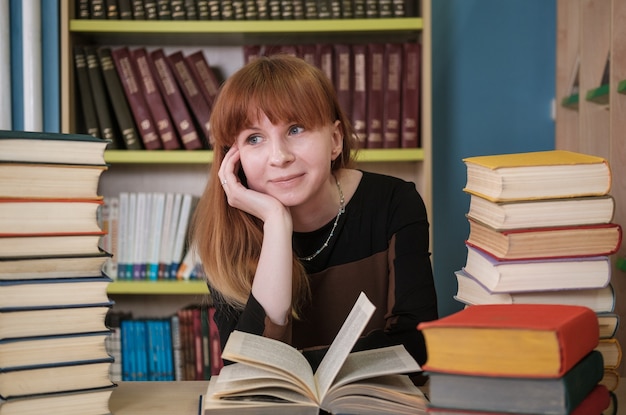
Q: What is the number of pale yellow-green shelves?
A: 3